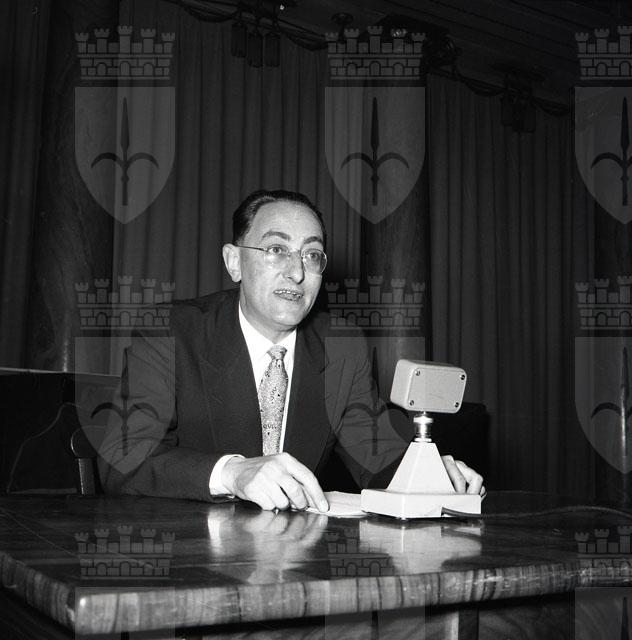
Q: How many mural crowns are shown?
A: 9